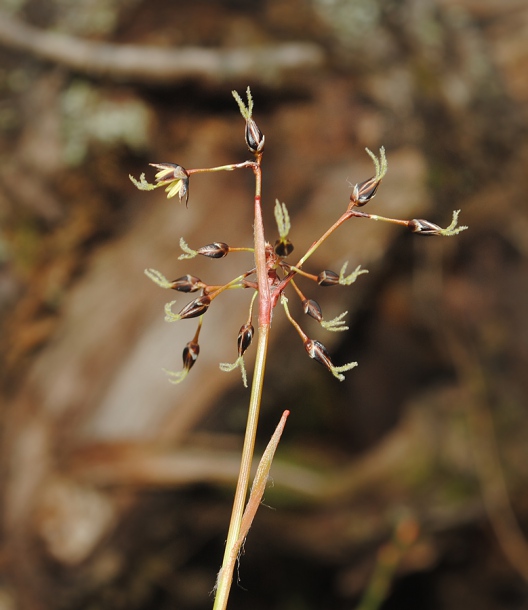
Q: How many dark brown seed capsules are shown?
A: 13